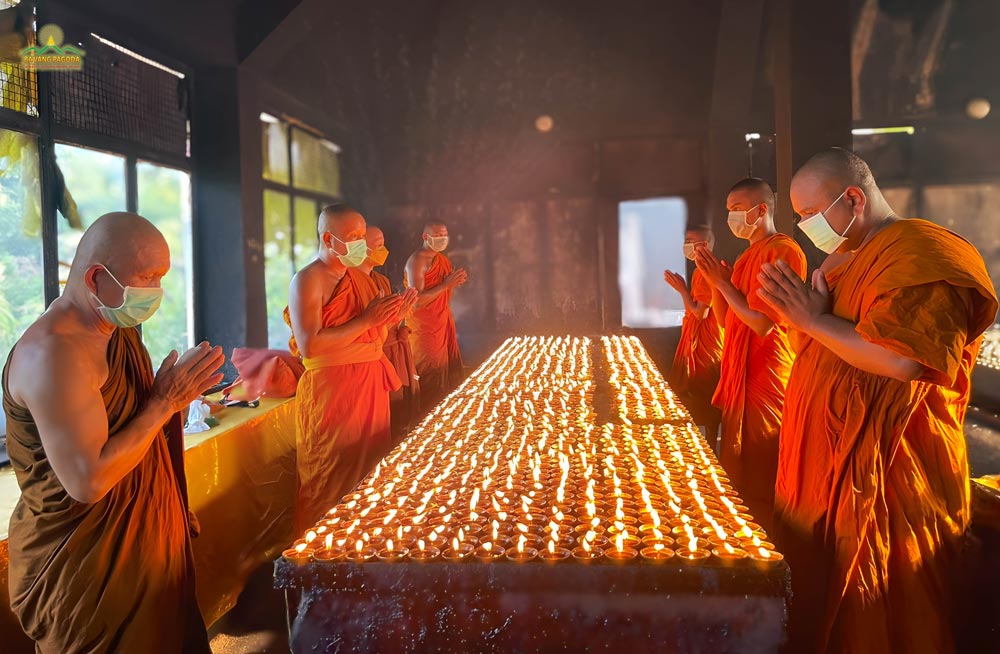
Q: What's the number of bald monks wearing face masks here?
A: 7